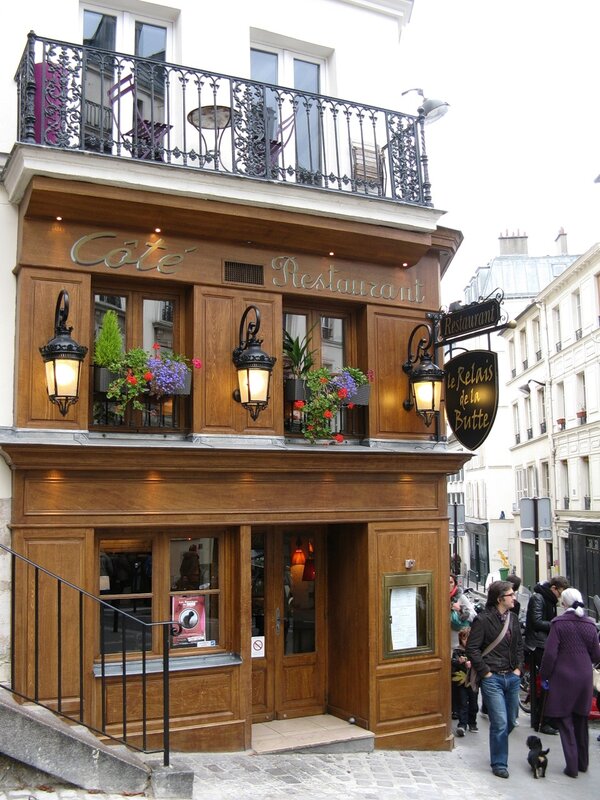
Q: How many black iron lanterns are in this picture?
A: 3